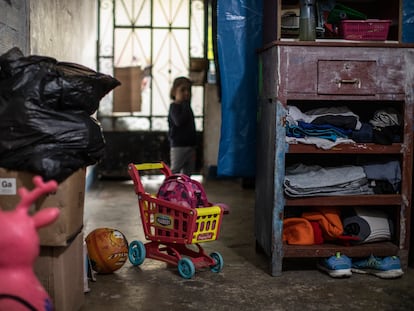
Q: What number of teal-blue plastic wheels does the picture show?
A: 3